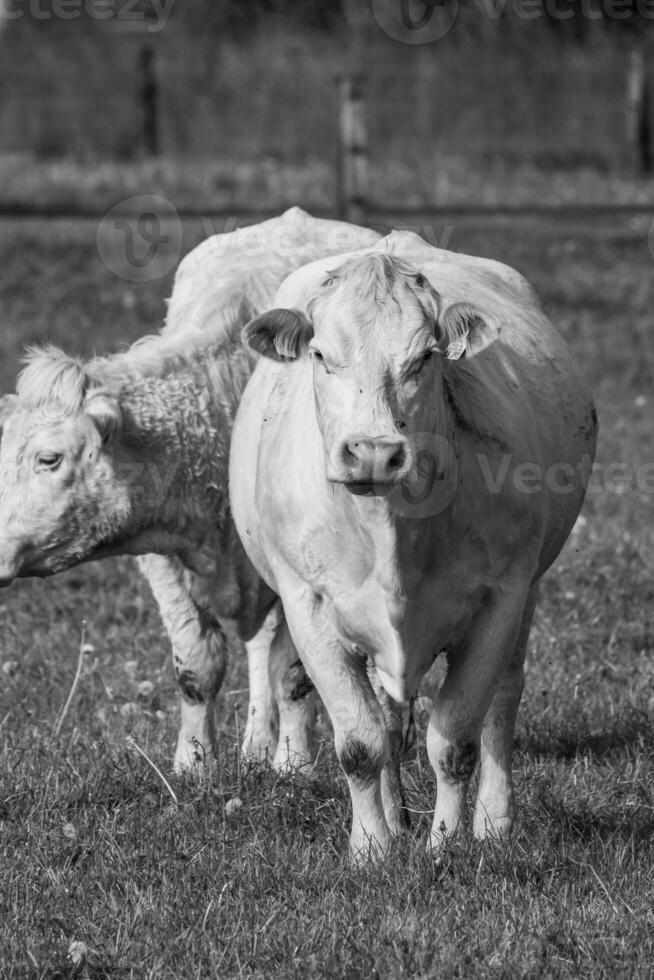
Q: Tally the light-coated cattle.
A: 2